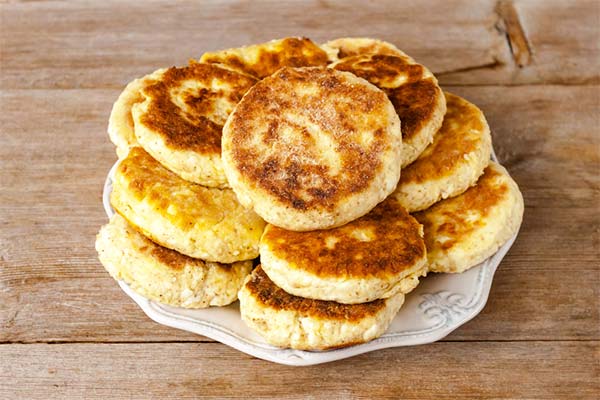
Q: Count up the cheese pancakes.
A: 12